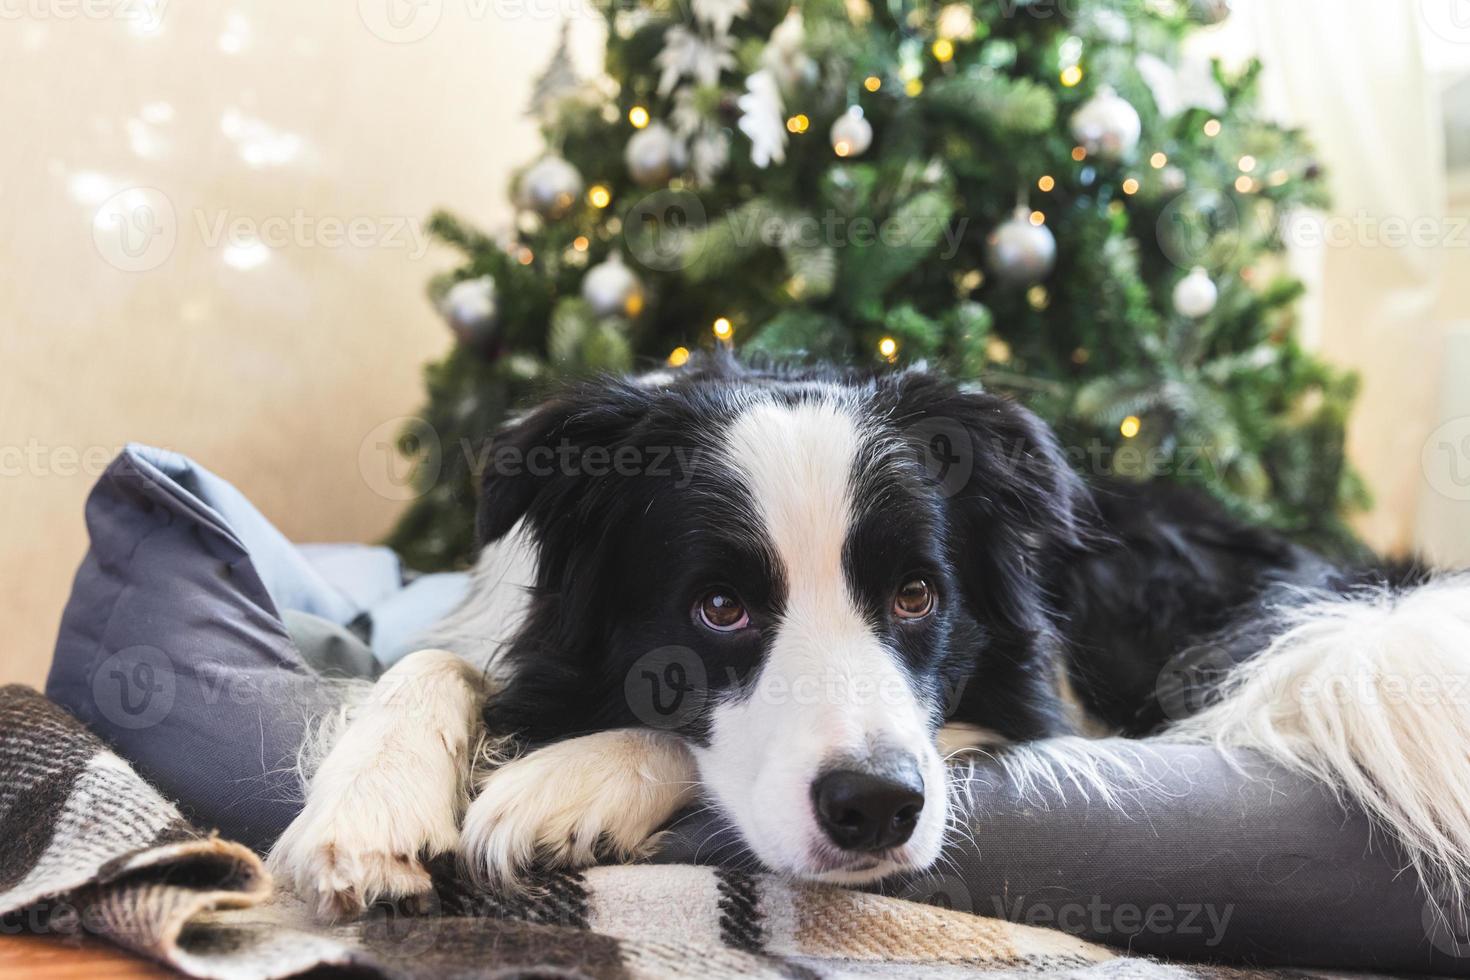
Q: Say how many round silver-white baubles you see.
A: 8